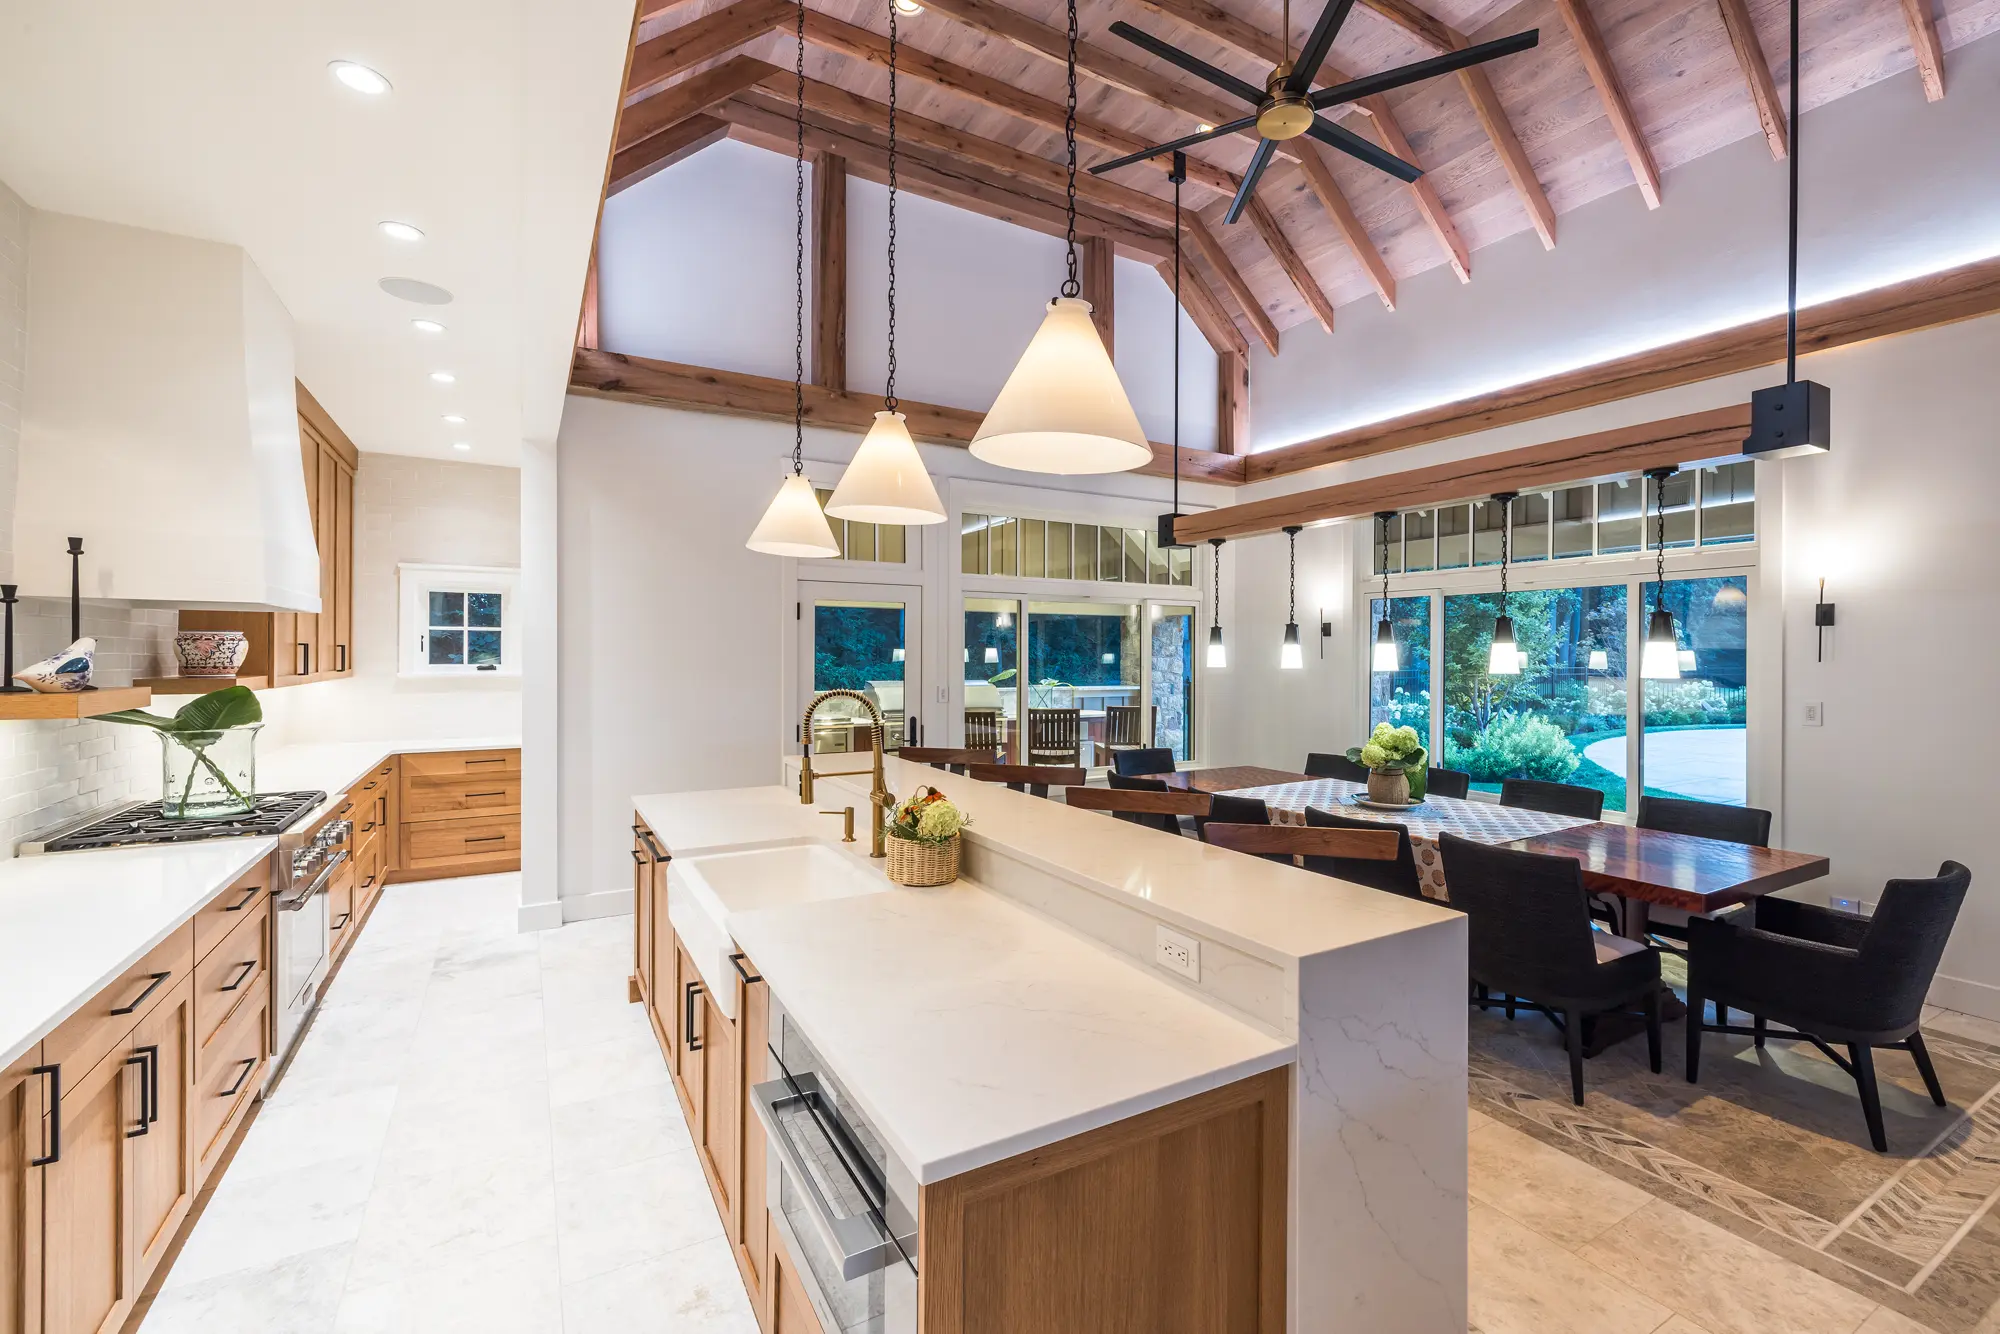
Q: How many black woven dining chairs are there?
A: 10